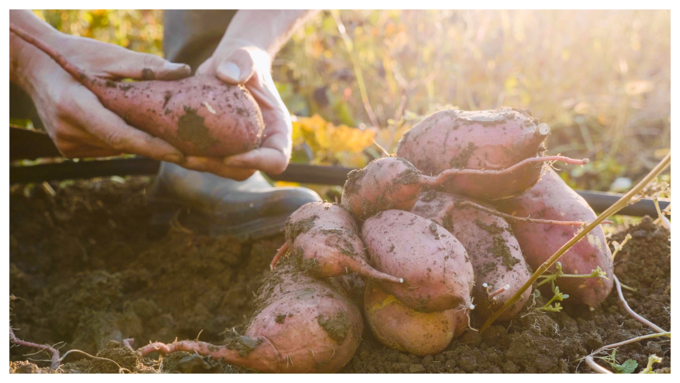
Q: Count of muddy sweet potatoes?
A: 9